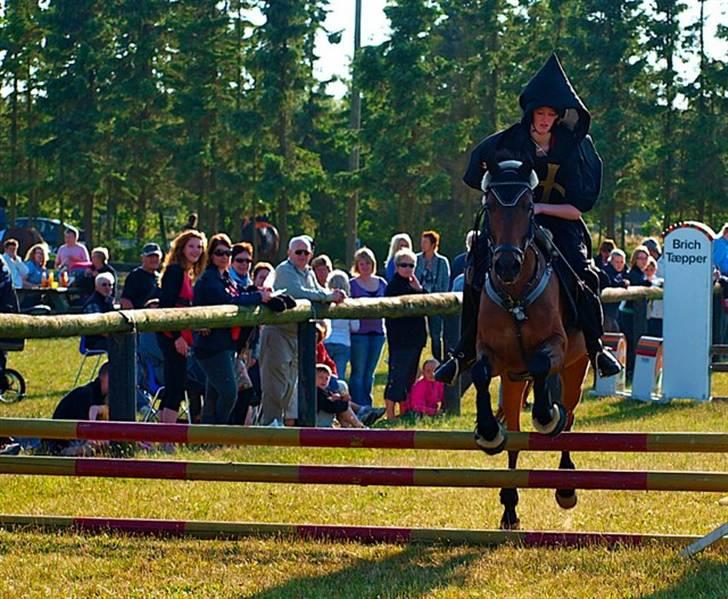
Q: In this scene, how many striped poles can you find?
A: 3